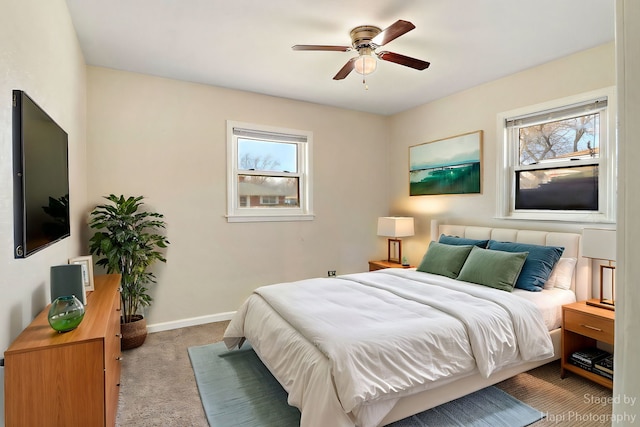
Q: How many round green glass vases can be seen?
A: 1